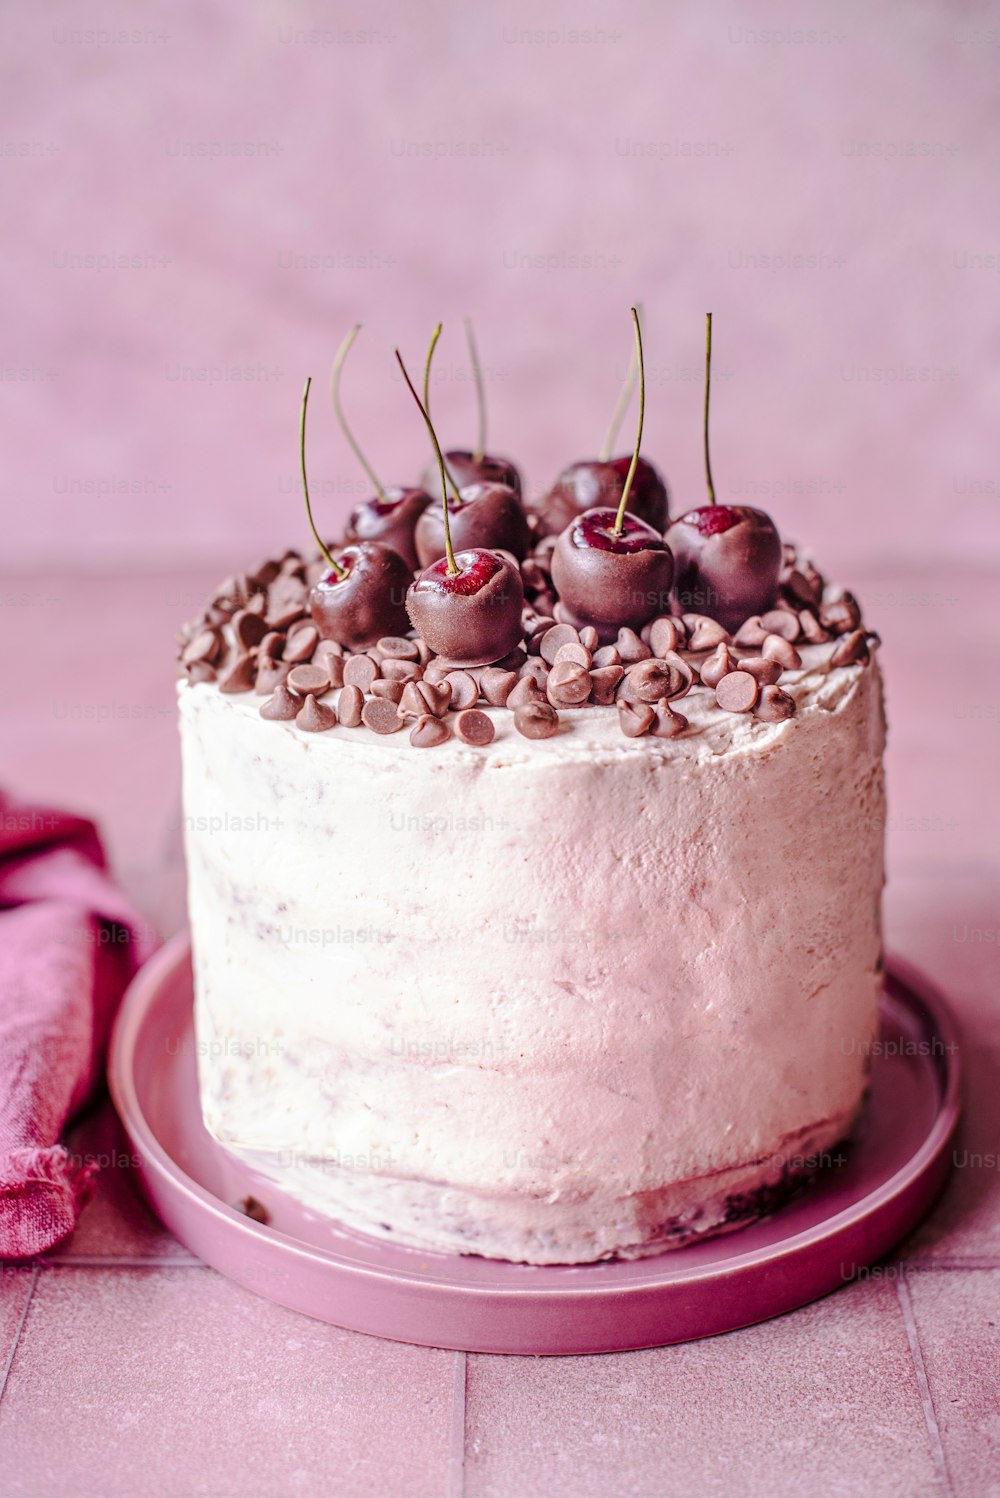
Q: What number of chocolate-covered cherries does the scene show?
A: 8